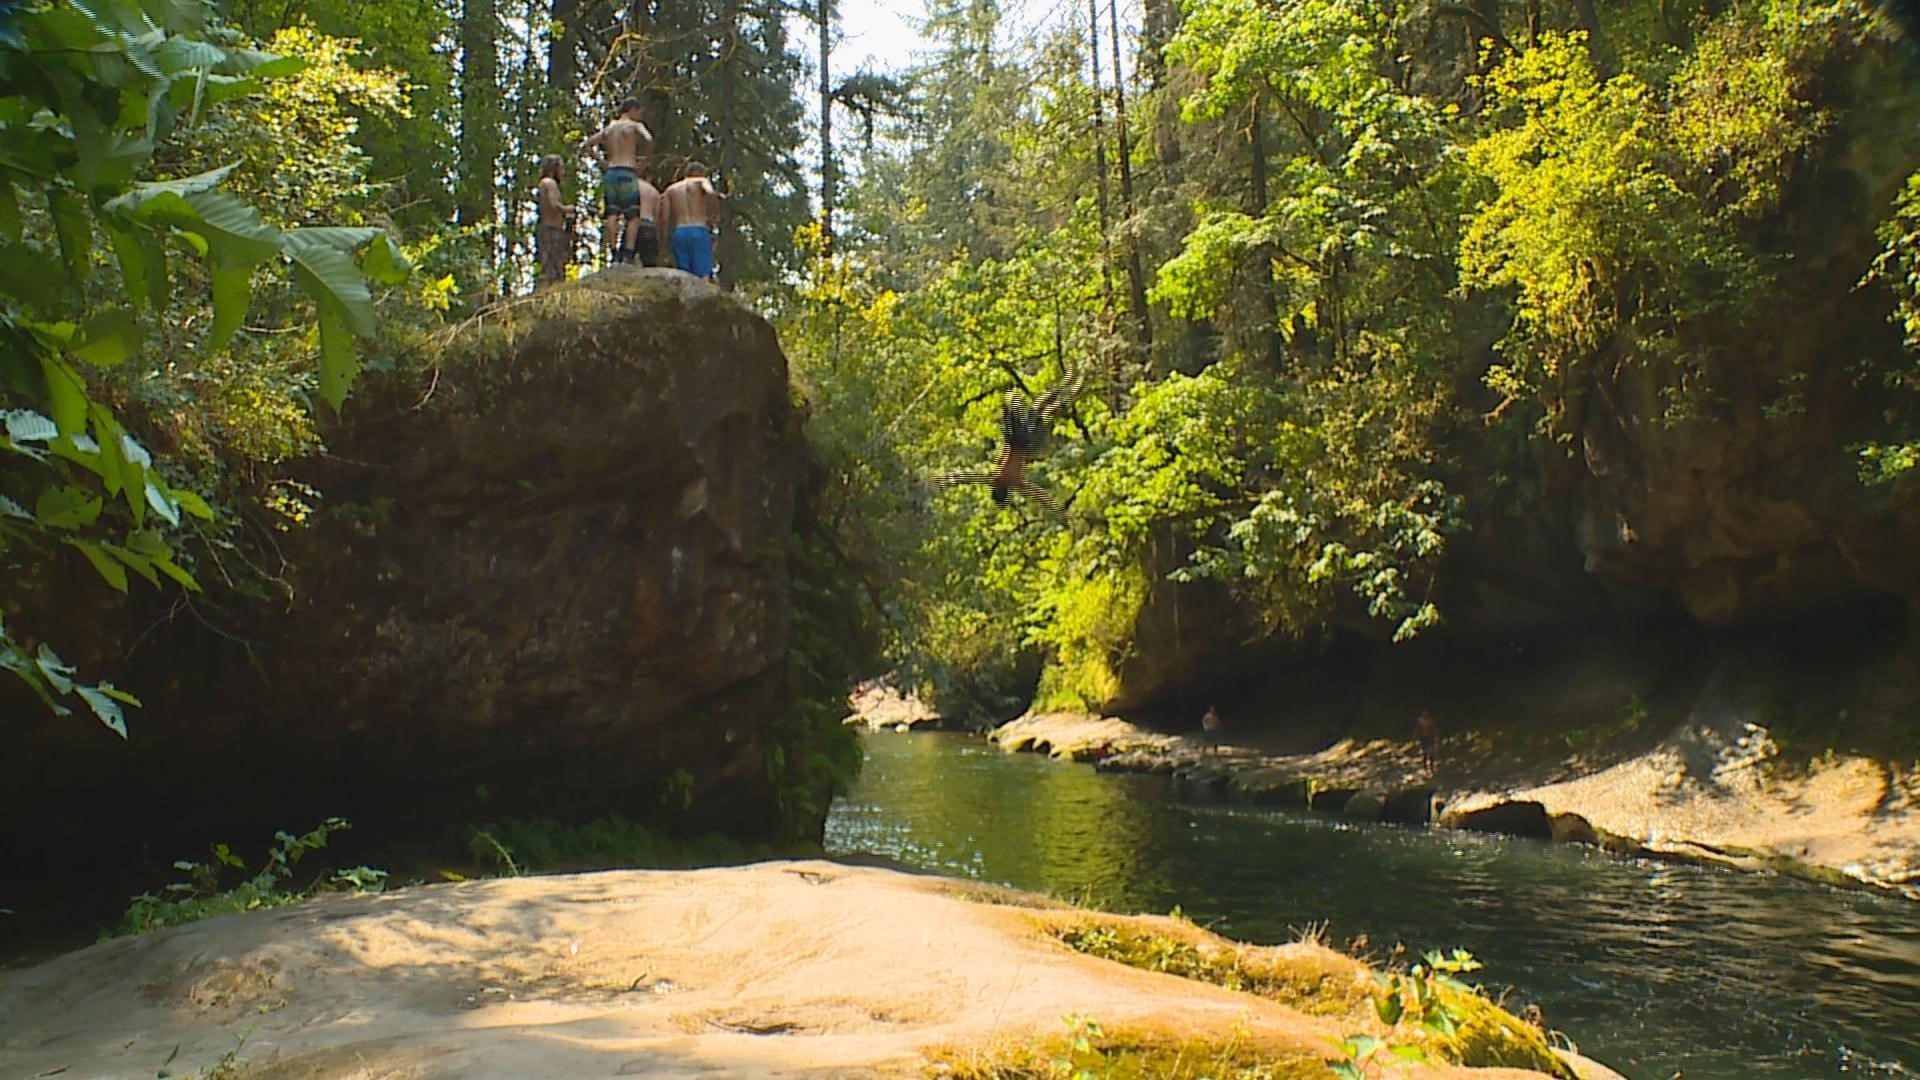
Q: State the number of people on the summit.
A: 4